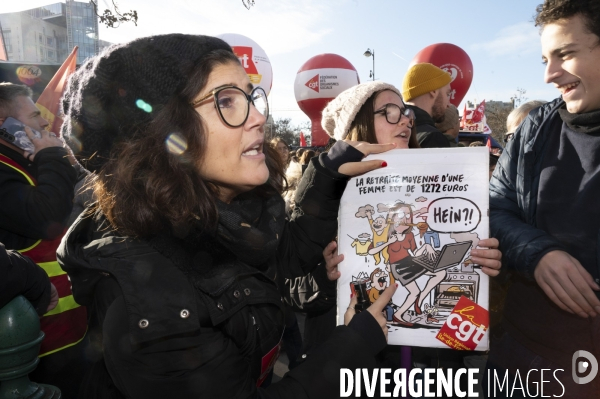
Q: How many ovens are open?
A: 1